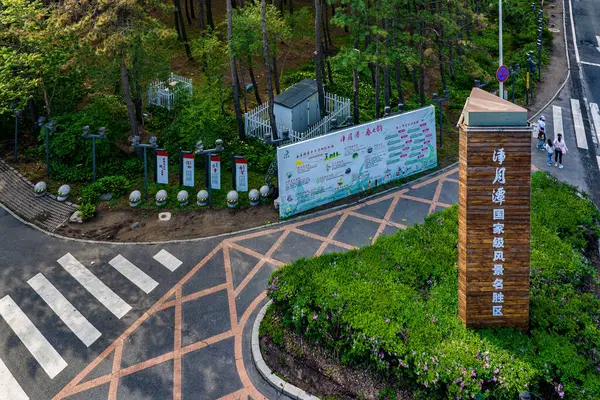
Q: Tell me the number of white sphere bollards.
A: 9